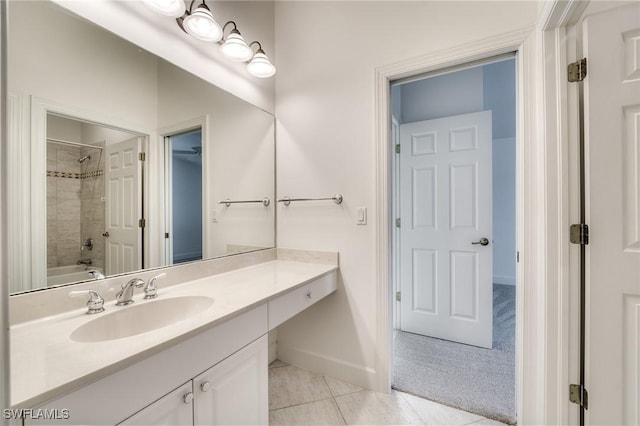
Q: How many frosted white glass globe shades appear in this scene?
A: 4